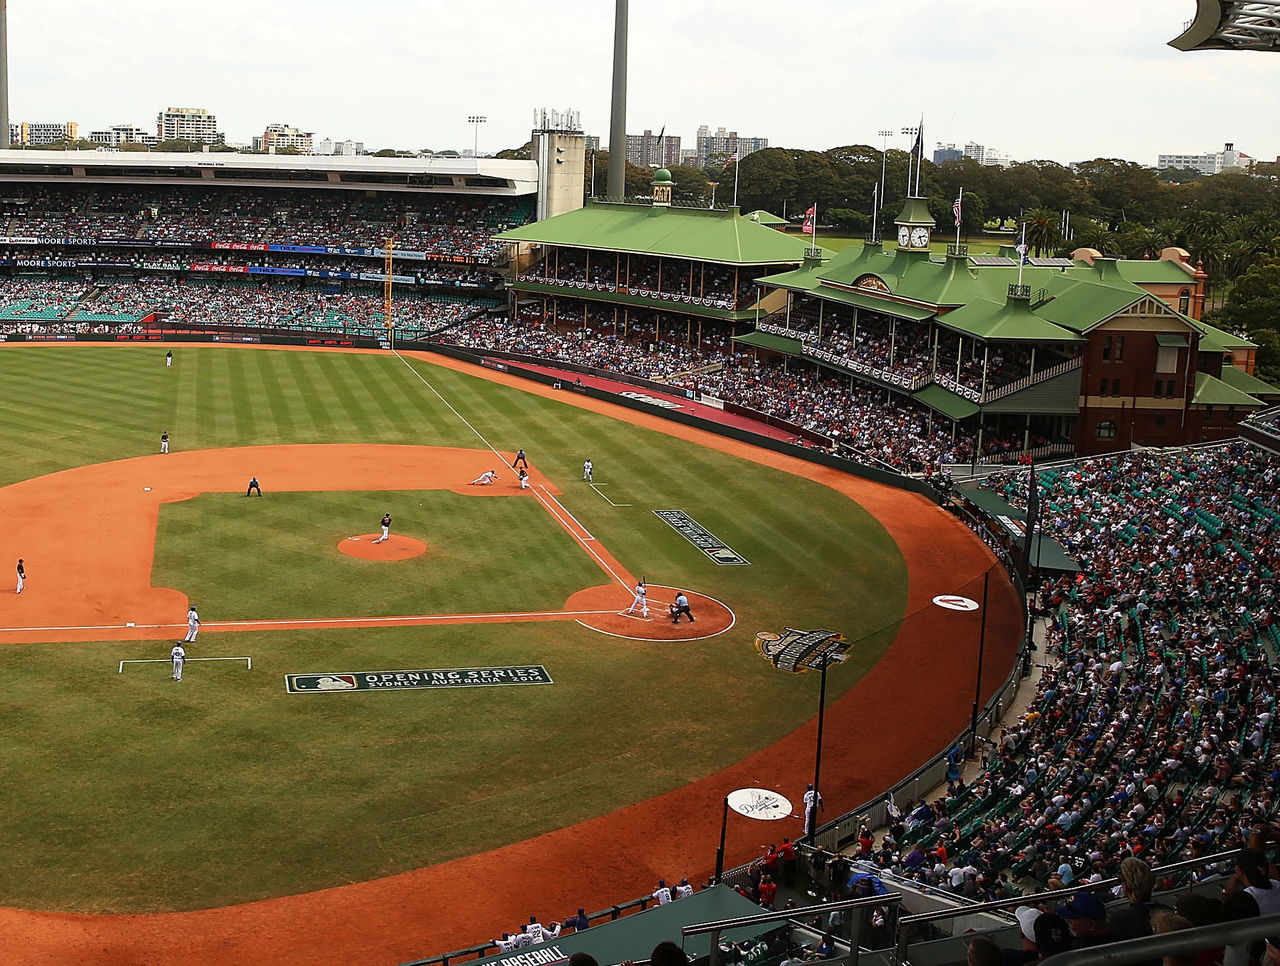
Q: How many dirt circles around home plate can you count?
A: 1